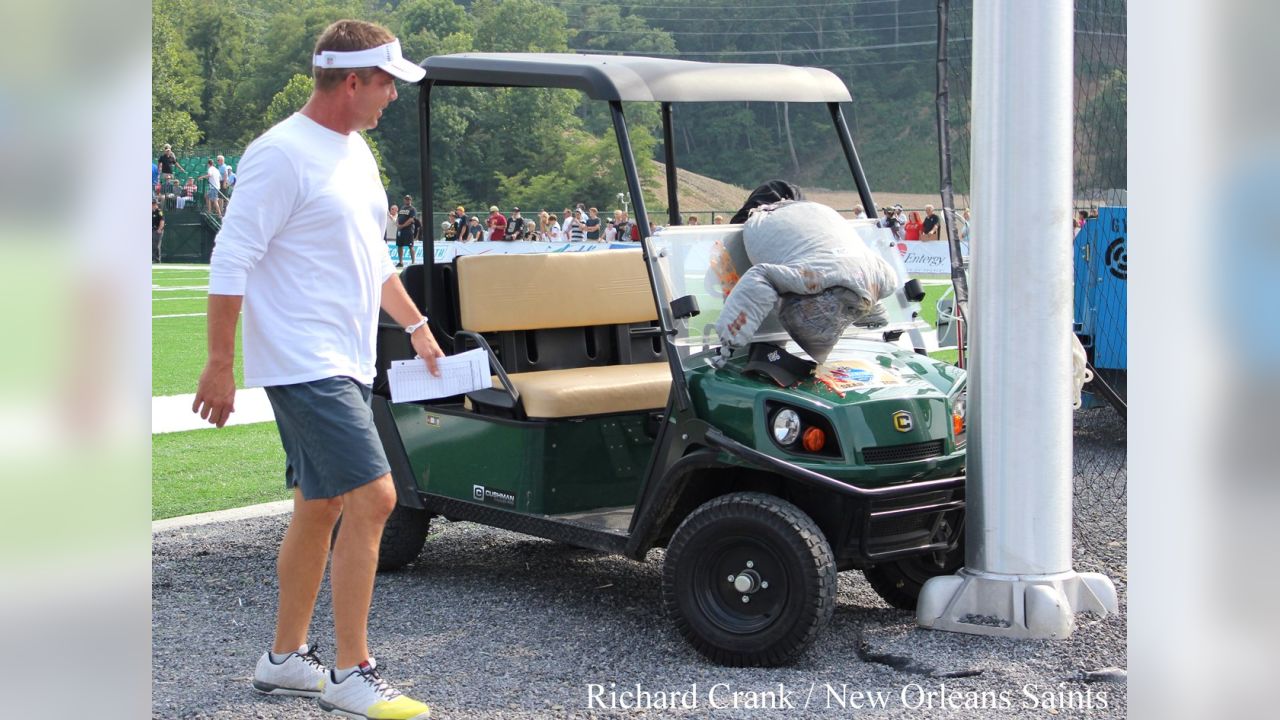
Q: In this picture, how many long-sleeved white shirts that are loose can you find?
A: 1